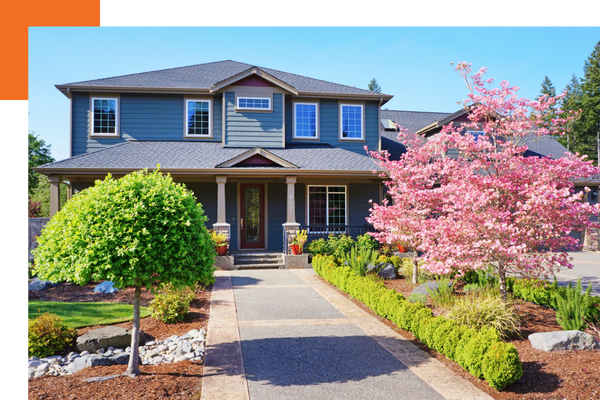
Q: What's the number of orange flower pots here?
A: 3